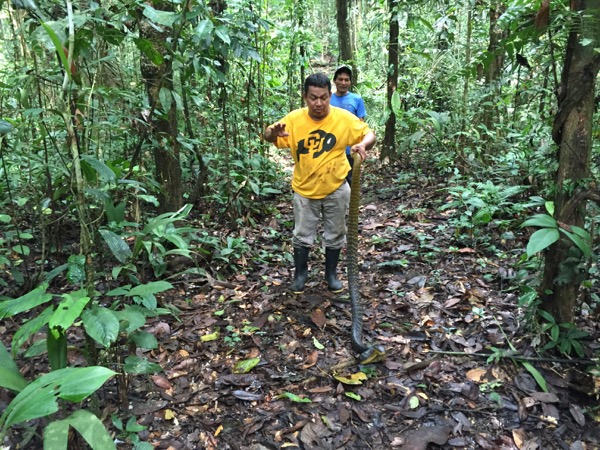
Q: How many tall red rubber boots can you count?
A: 0